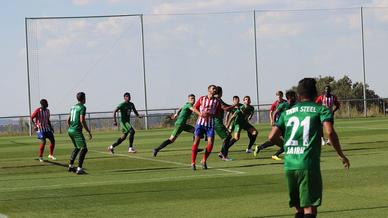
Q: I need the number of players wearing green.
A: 8